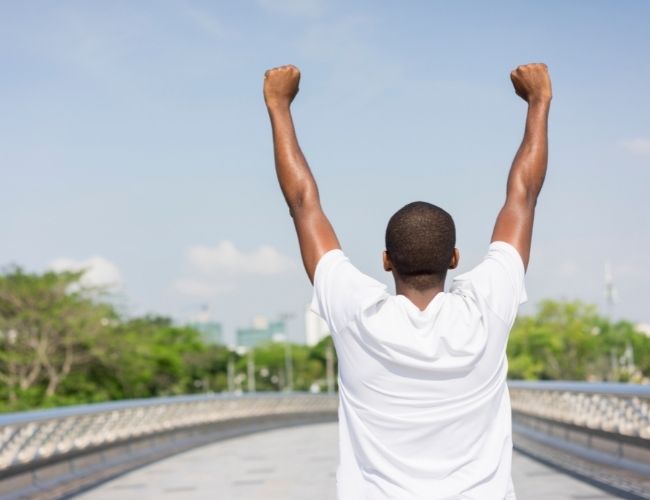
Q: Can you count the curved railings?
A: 2